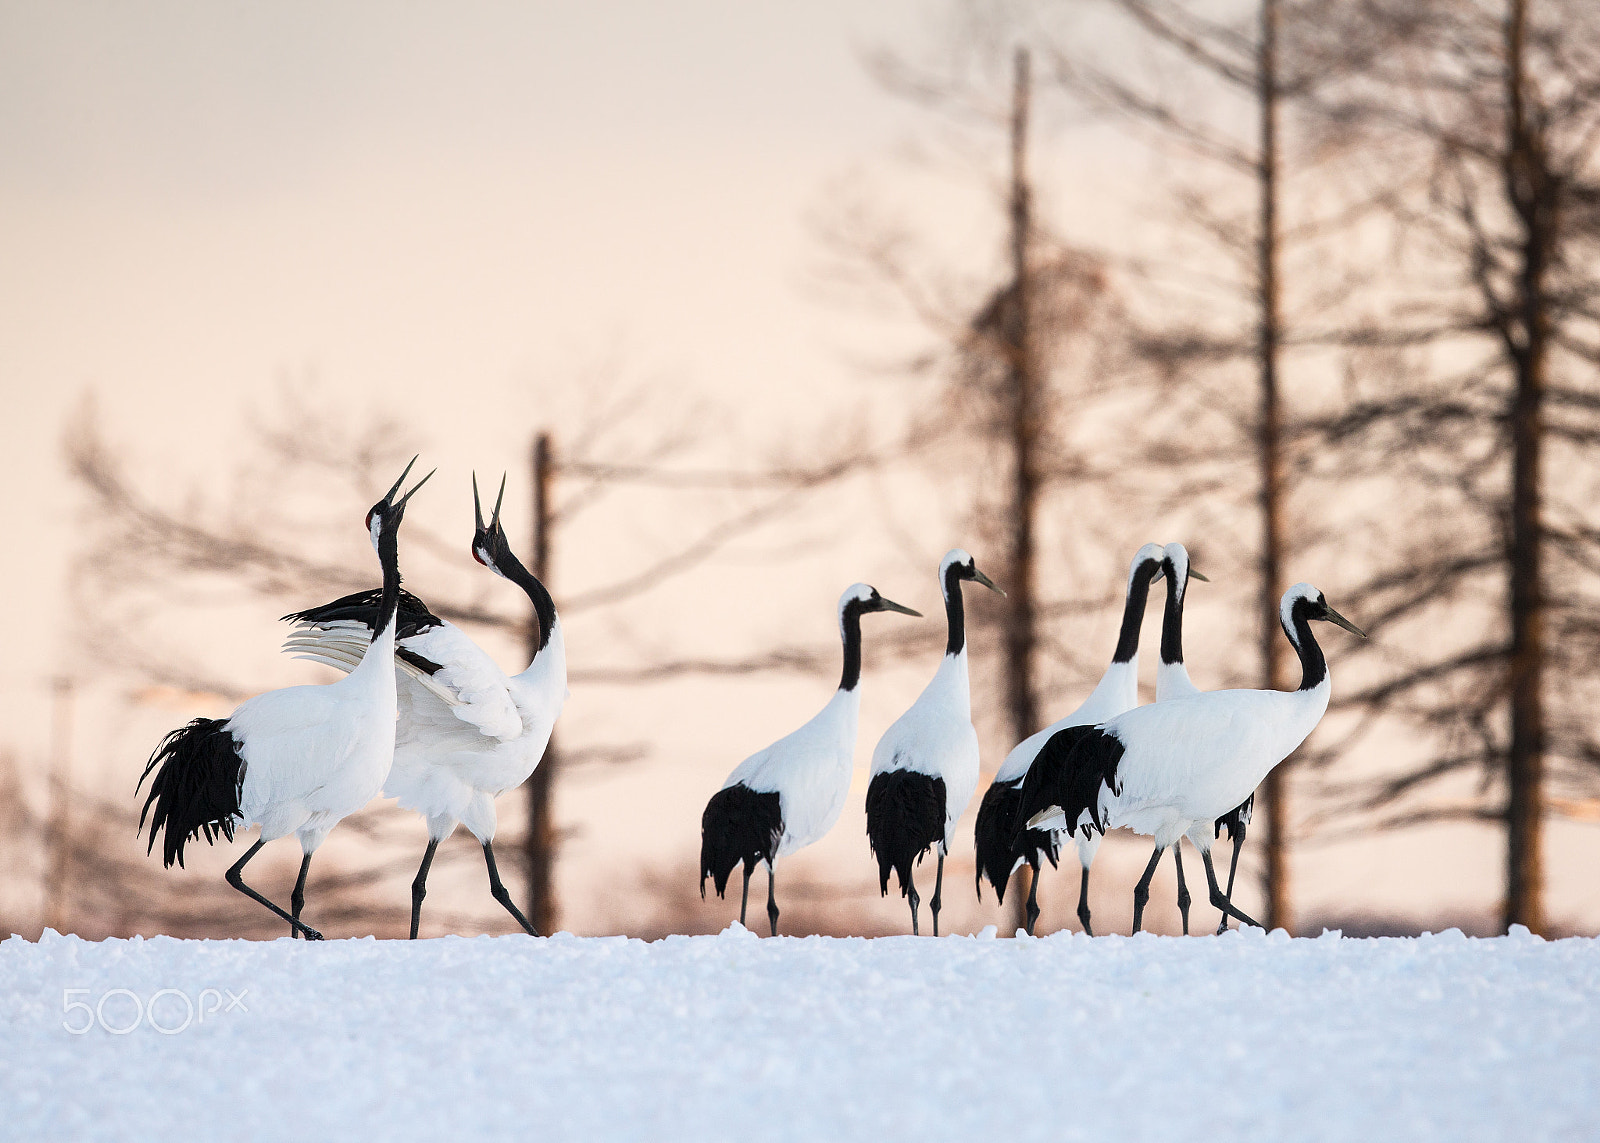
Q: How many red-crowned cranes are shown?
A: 7